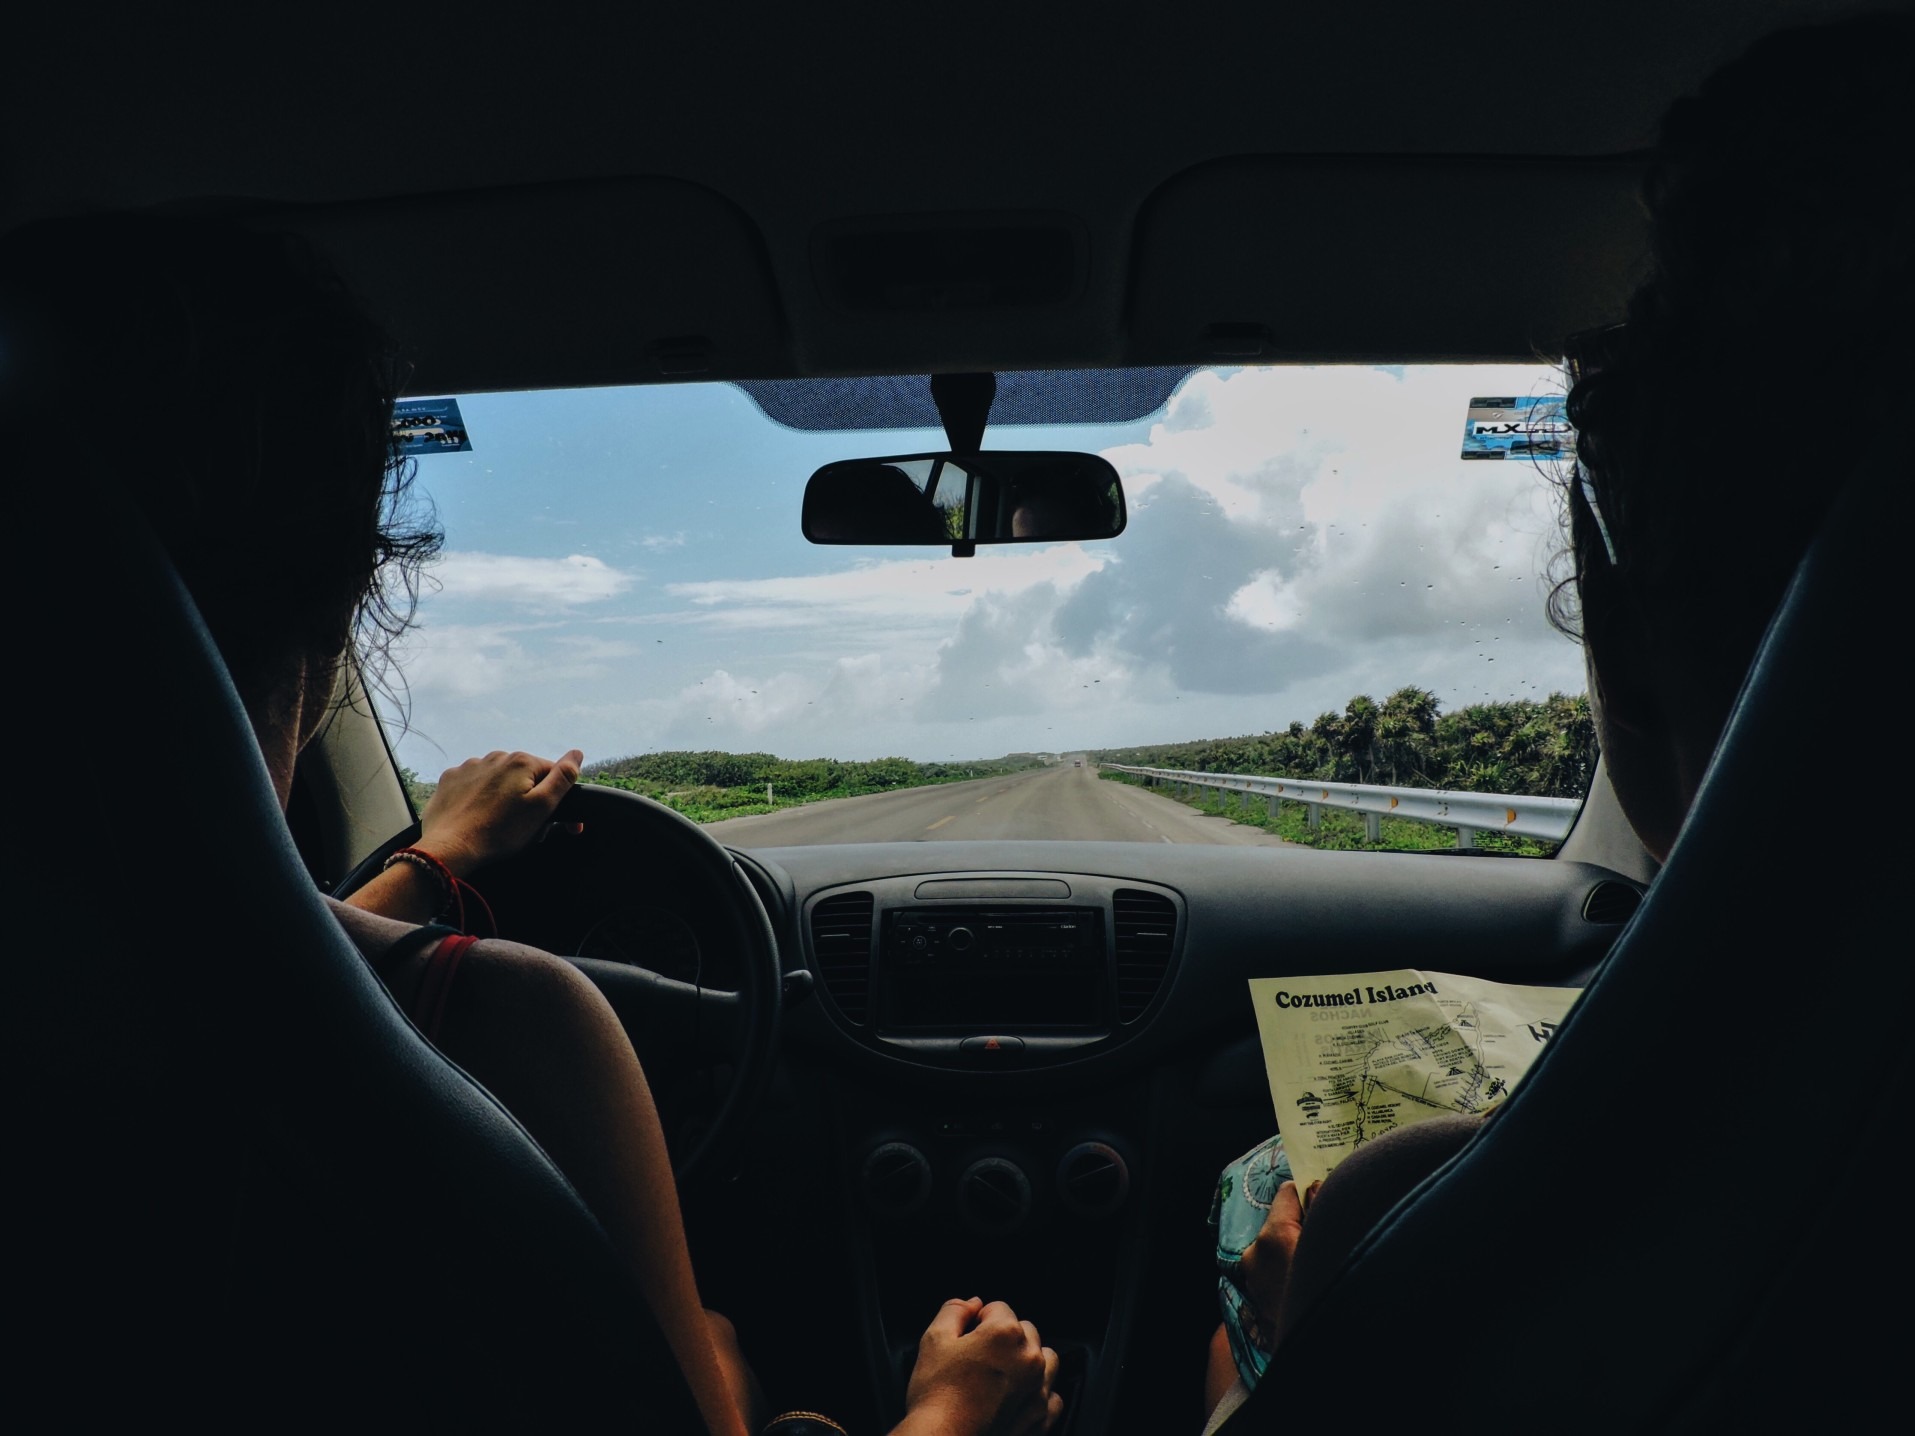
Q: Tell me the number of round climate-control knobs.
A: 3